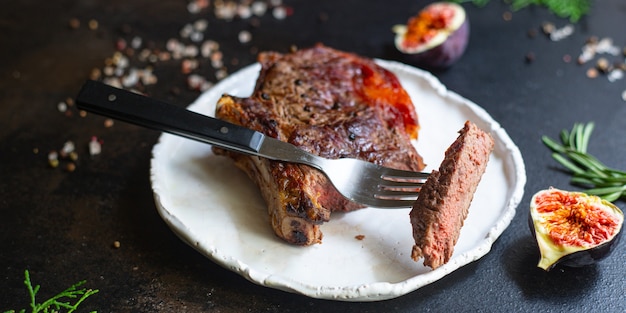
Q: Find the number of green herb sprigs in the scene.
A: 3